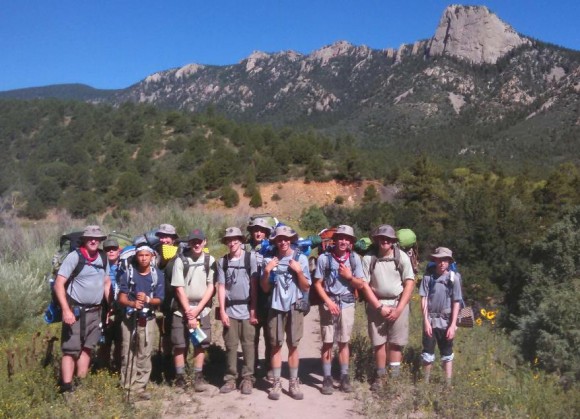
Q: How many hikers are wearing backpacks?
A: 11